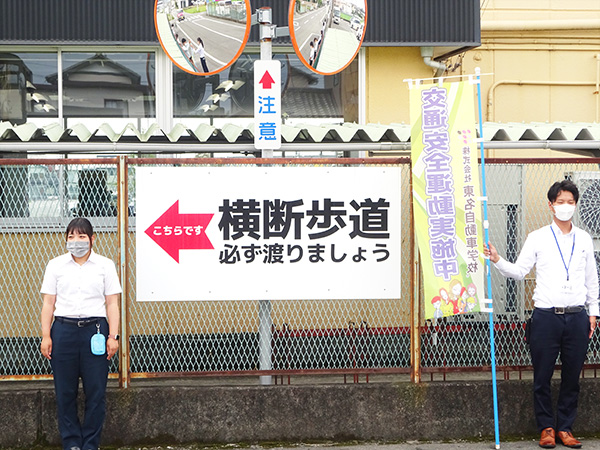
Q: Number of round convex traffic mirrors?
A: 2